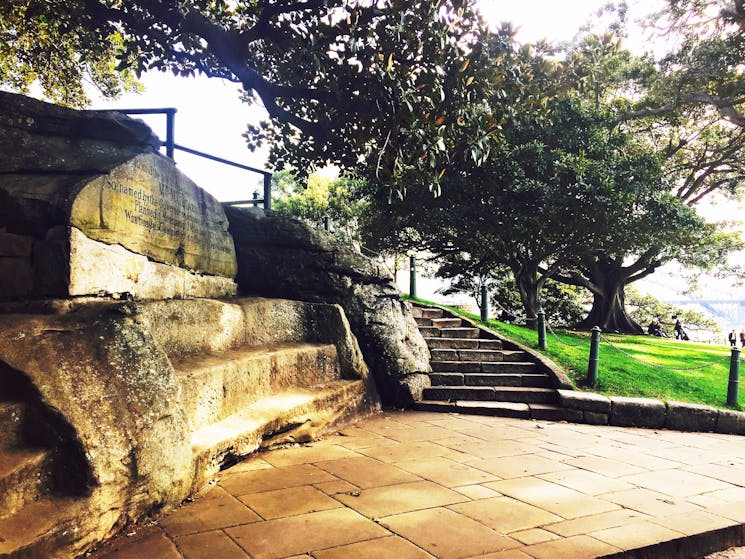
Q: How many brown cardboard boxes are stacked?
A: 0